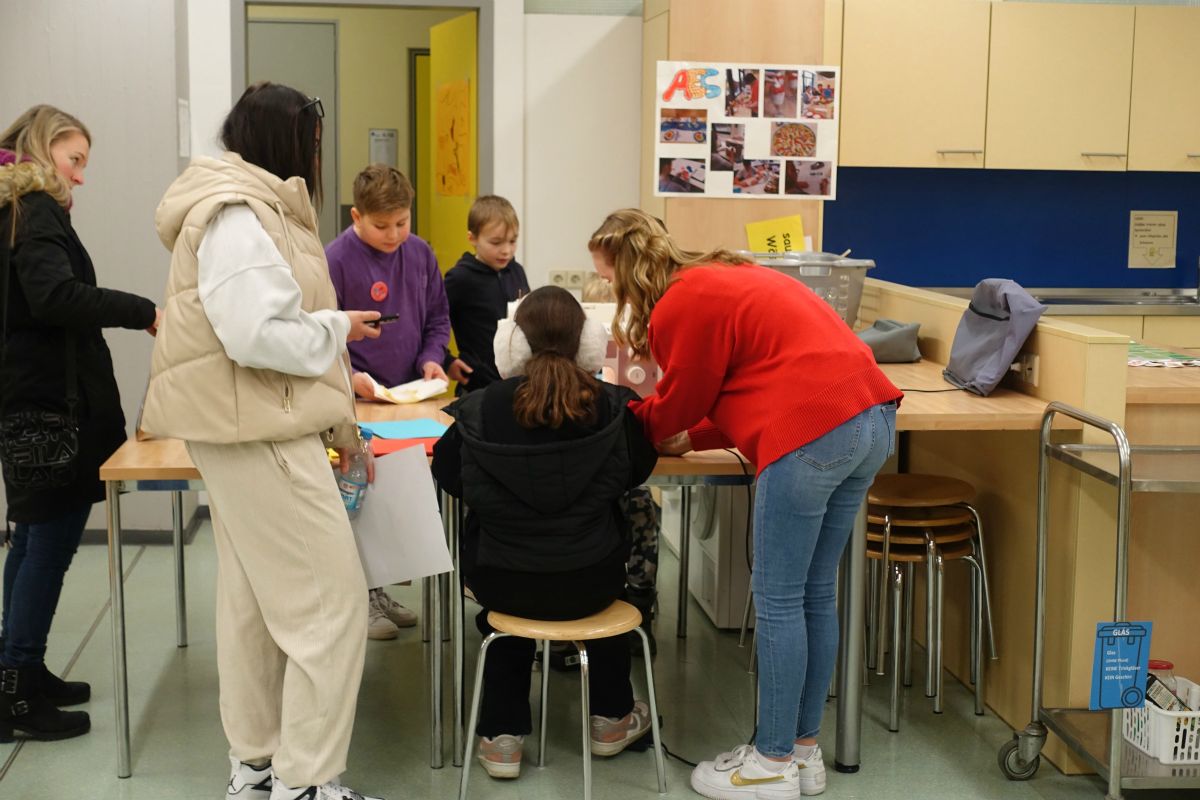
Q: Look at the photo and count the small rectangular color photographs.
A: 9